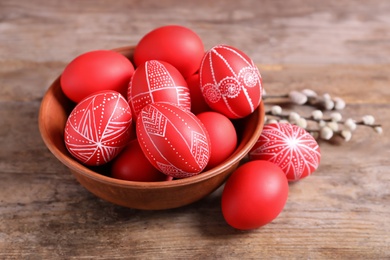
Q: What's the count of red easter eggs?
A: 11